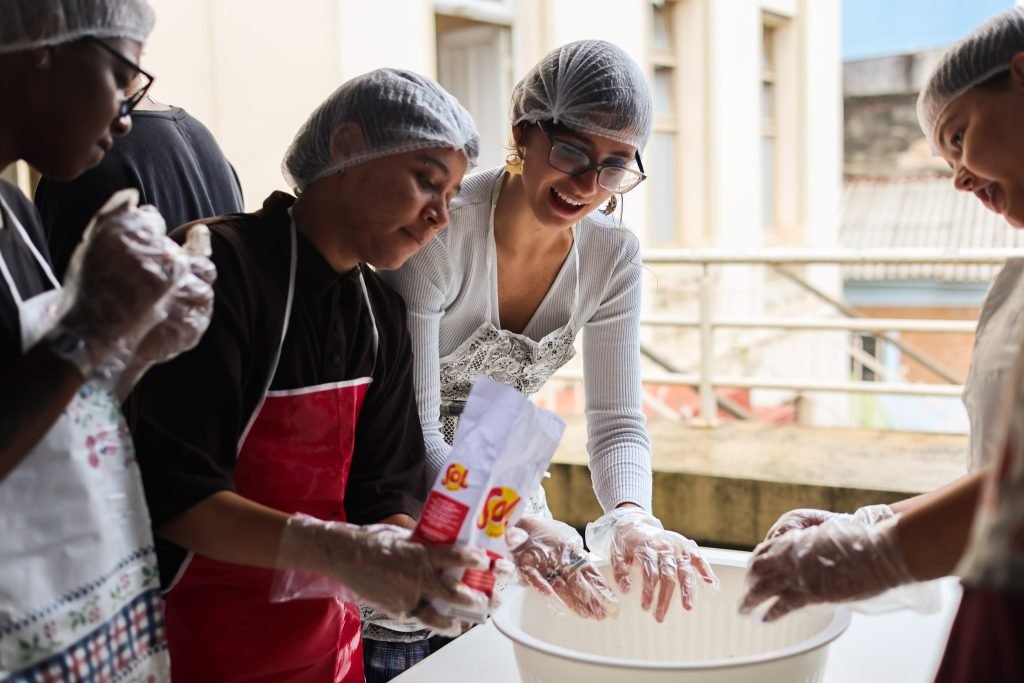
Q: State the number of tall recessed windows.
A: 2